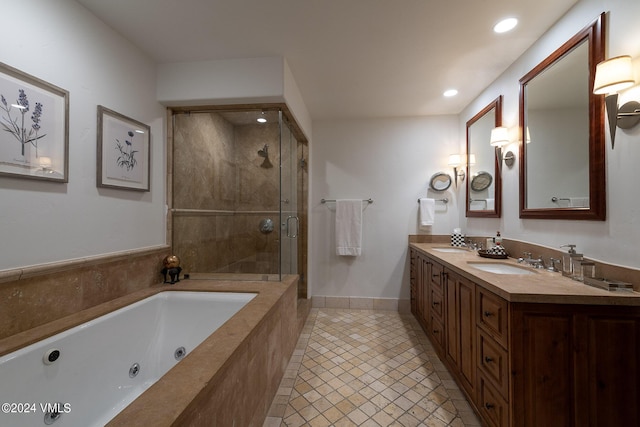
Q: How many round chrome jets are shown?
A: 3